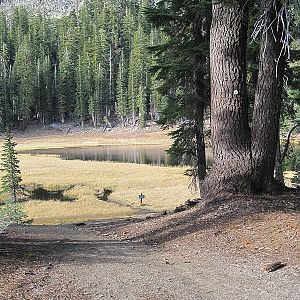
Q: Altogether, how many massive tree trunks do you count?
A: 2